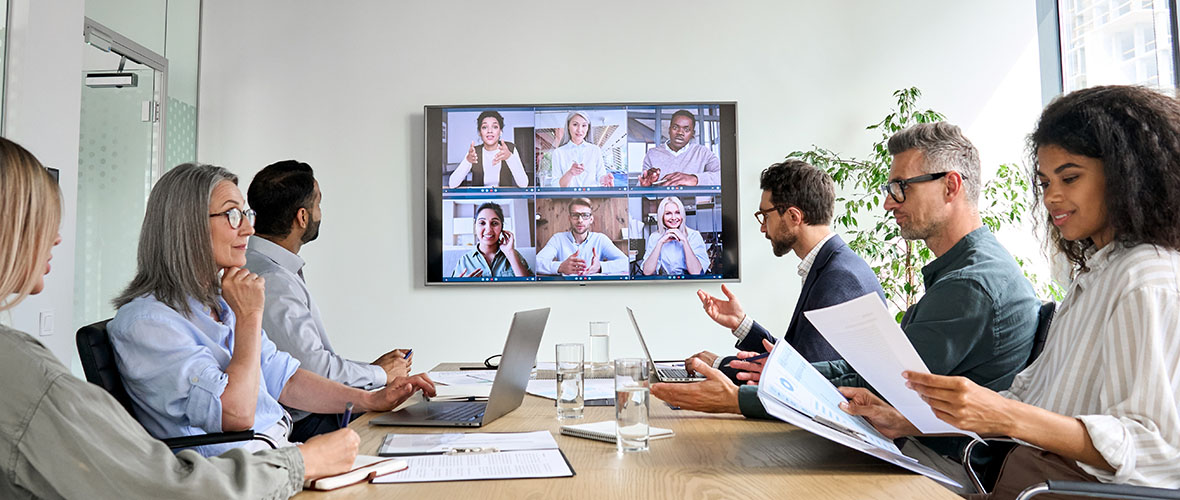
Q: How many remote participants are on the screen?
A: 6